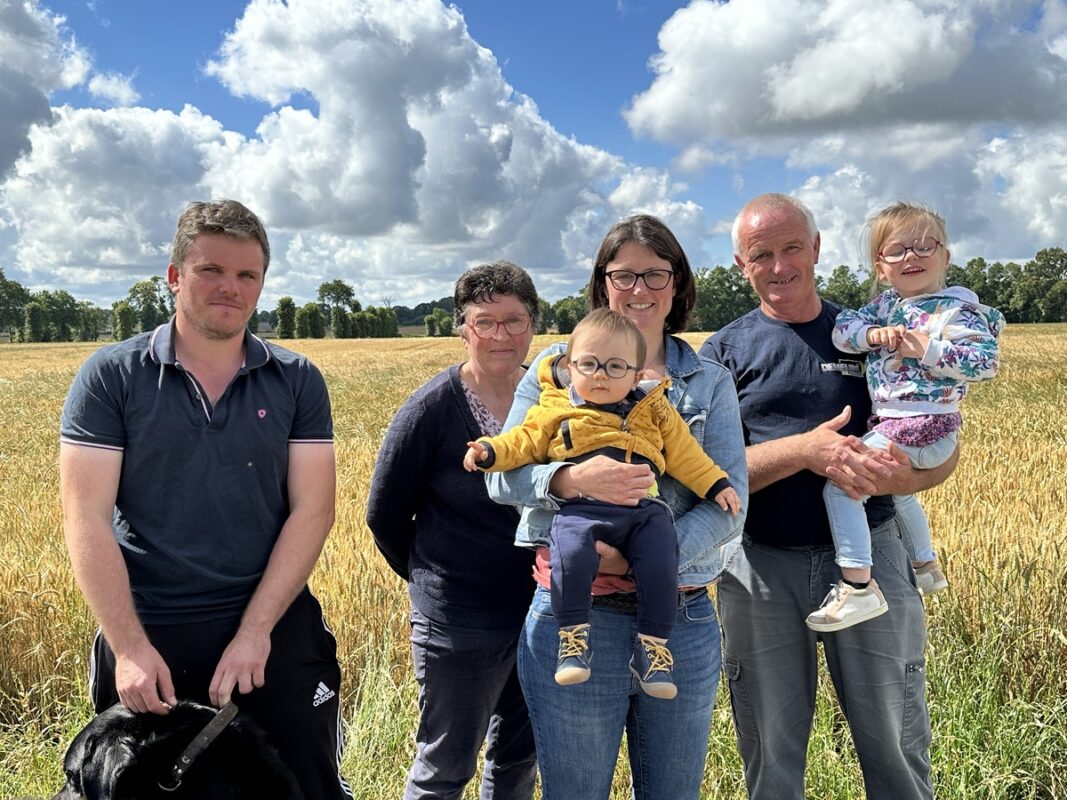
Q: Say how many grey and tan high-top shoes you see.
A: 2